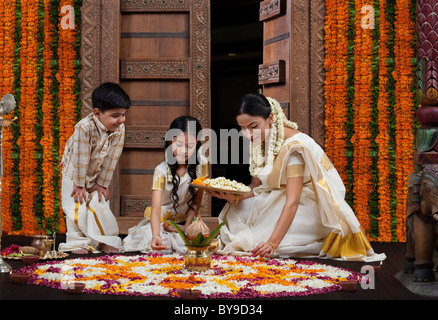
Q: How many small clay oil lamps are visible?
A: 6